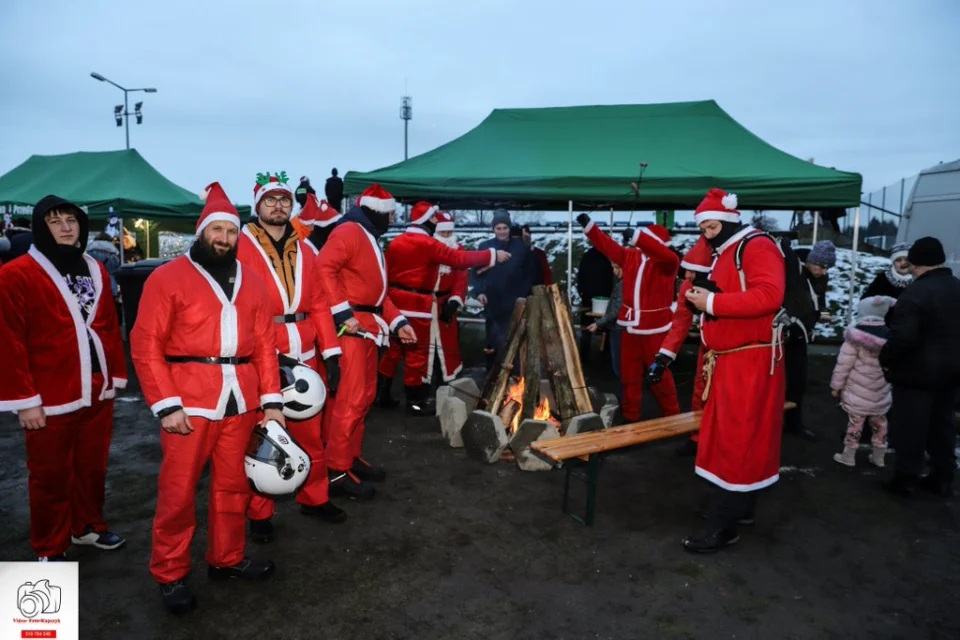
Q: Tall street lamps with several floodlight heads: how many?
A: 1